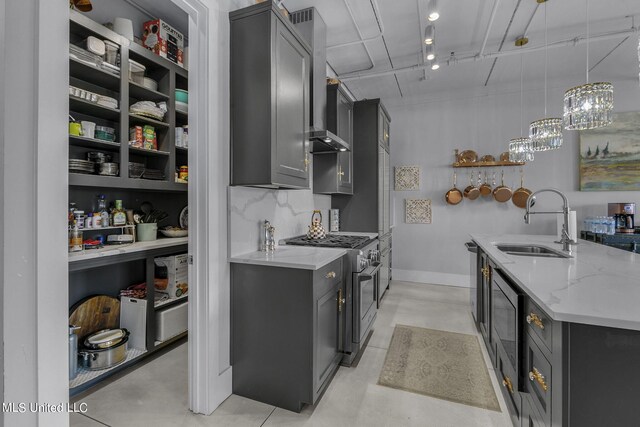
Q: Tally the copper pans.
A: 5